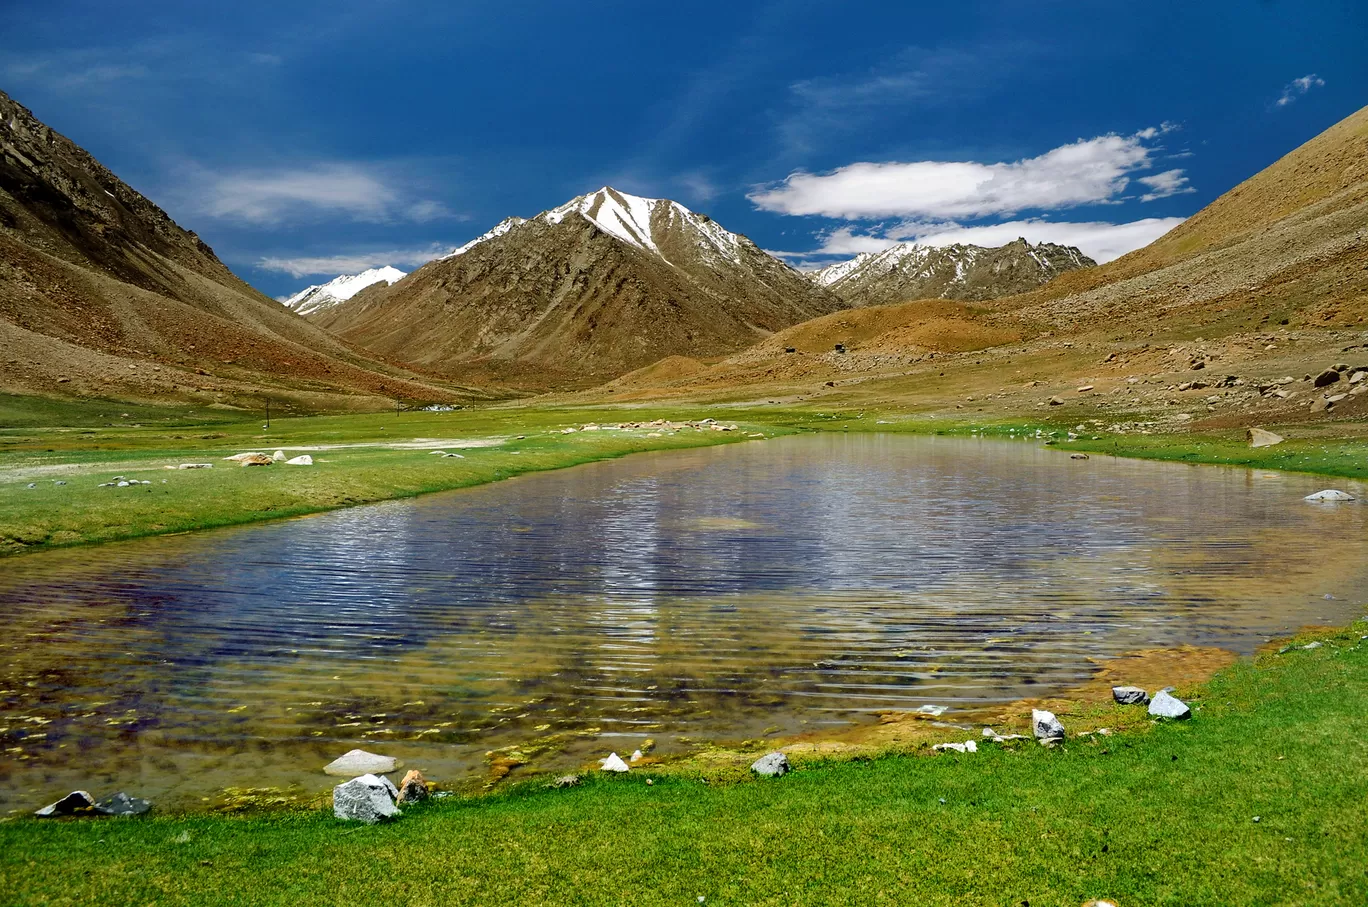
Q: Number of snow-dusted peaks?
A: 3